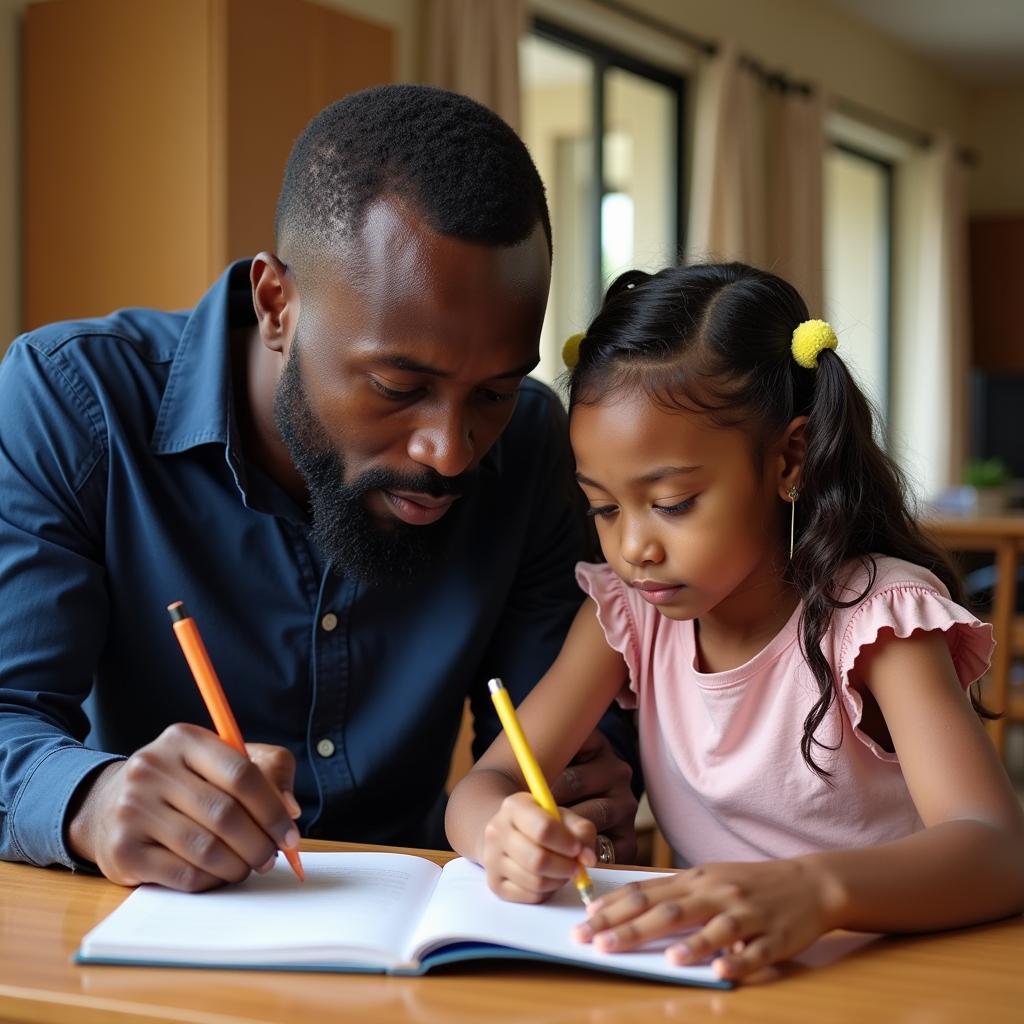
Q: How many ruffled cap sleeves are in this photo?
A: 2